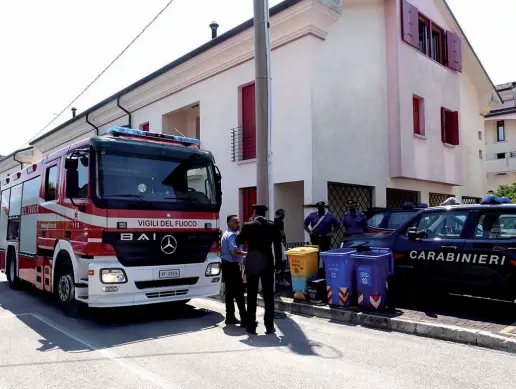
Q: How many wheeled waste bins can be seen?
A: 3